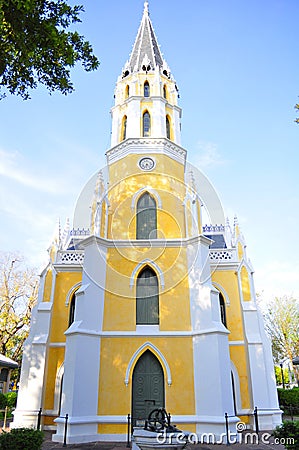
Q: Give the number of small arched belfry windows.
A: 6